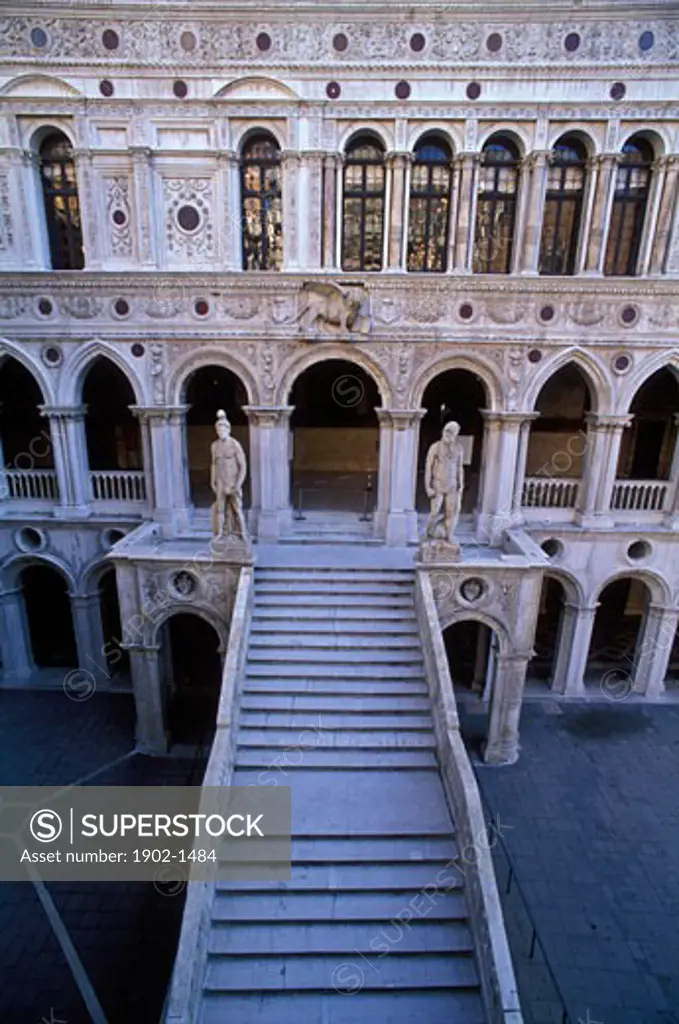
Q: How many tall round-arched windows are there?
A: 7